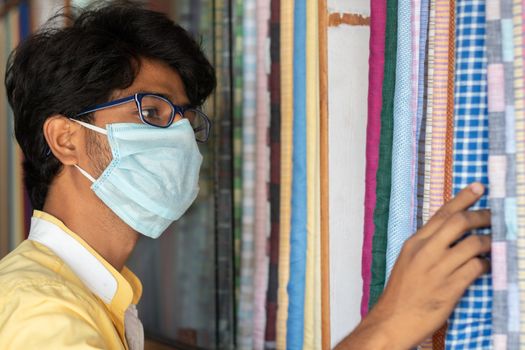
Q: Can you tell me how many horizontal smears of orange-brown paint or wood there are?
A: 1